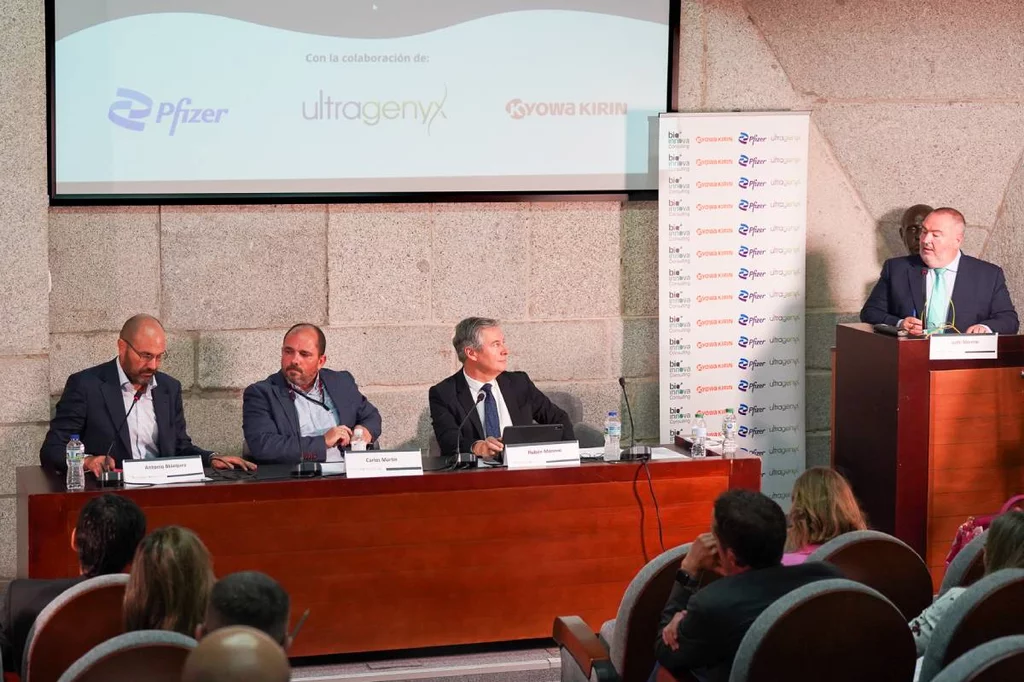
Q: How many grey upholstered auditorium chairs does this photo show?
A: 8